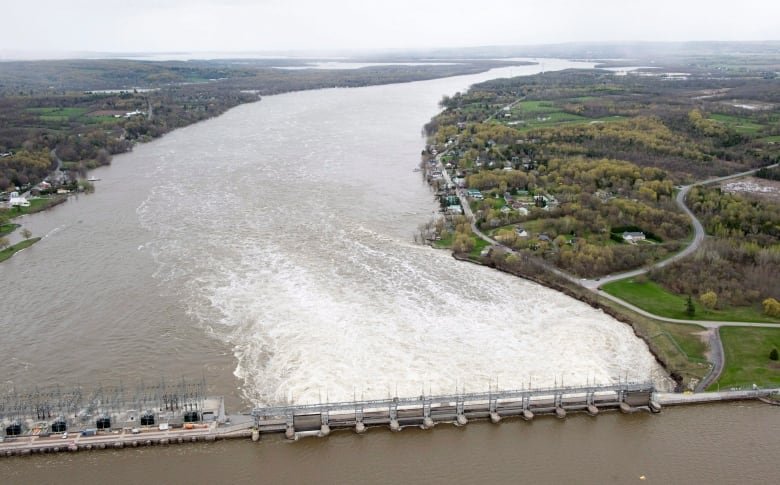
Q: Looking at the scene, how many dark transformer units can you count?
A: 5